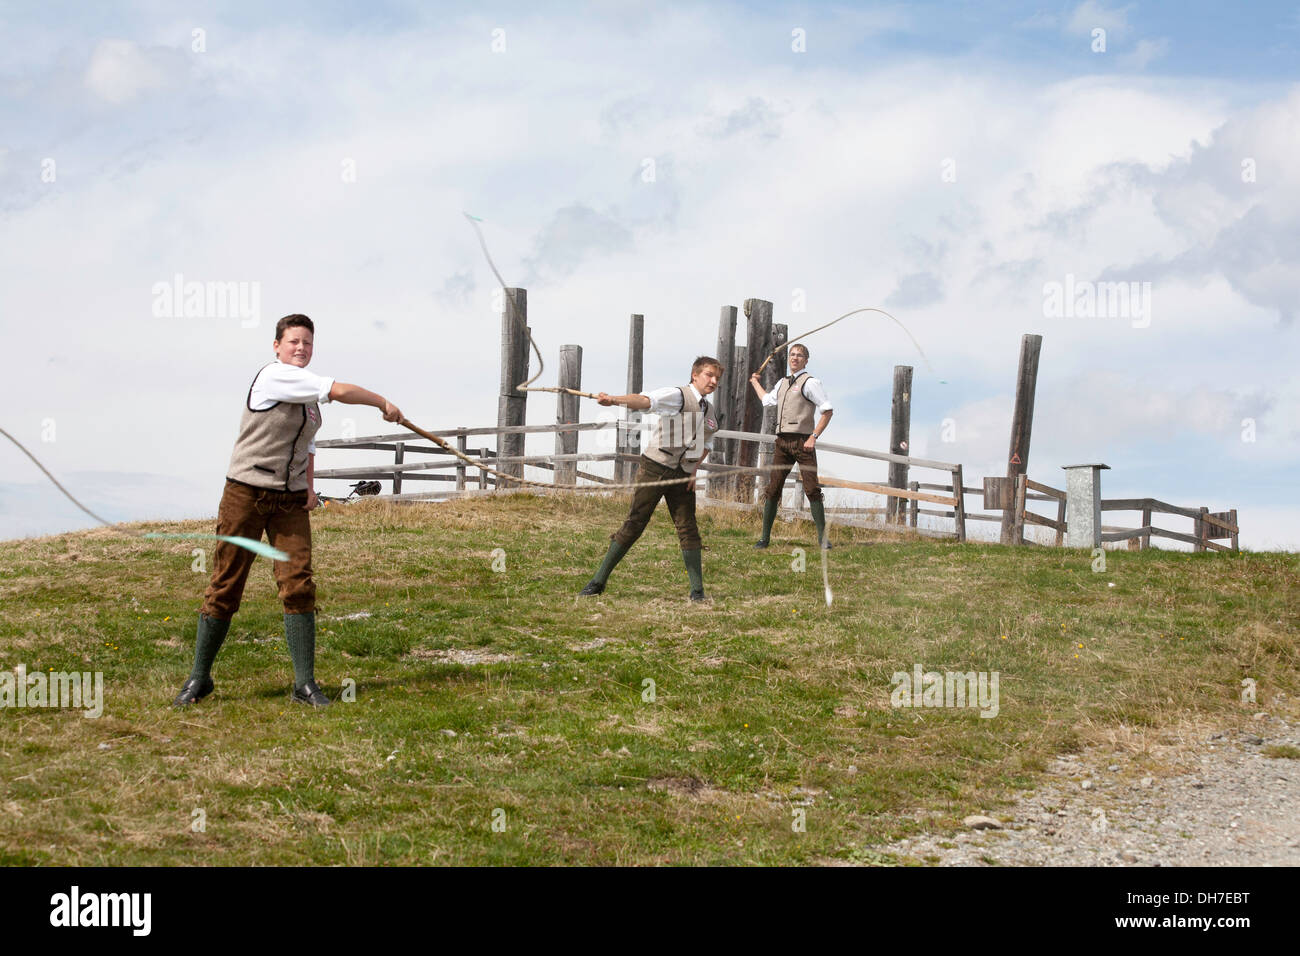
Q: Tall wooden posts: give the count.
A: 9